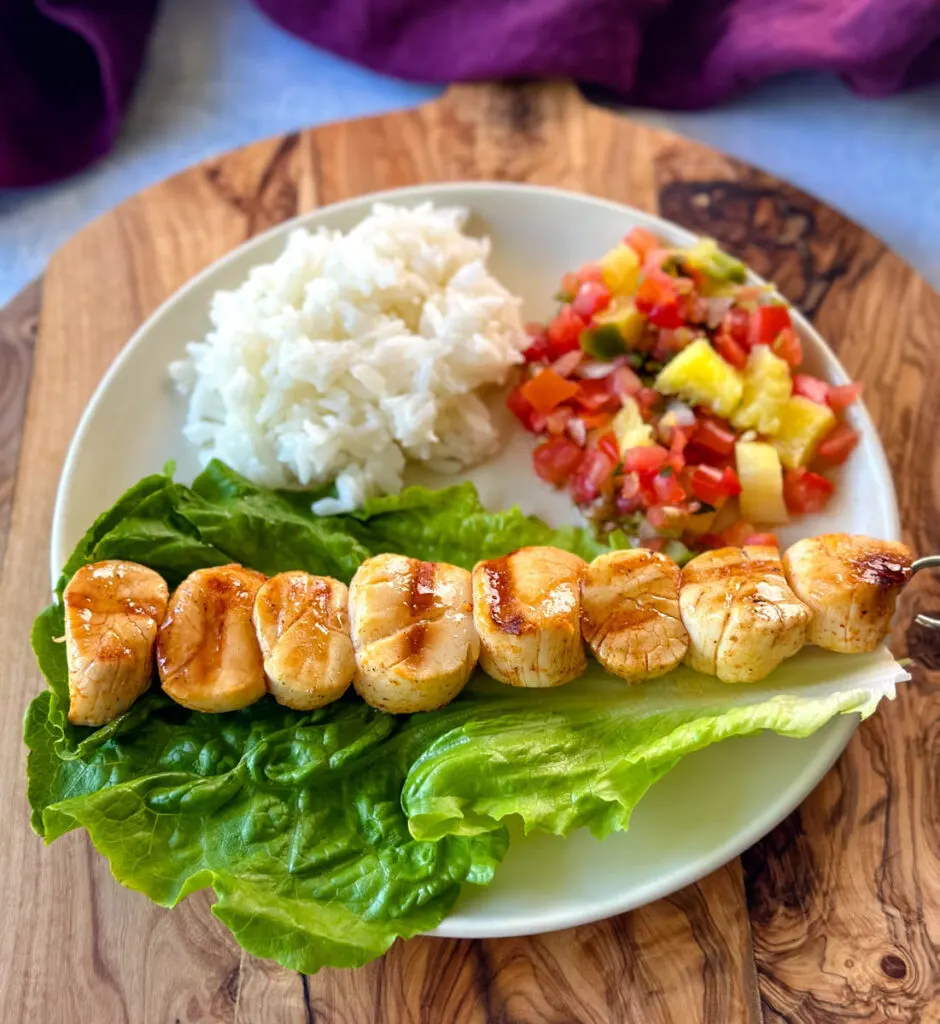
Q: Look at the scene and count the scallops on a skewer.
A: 8